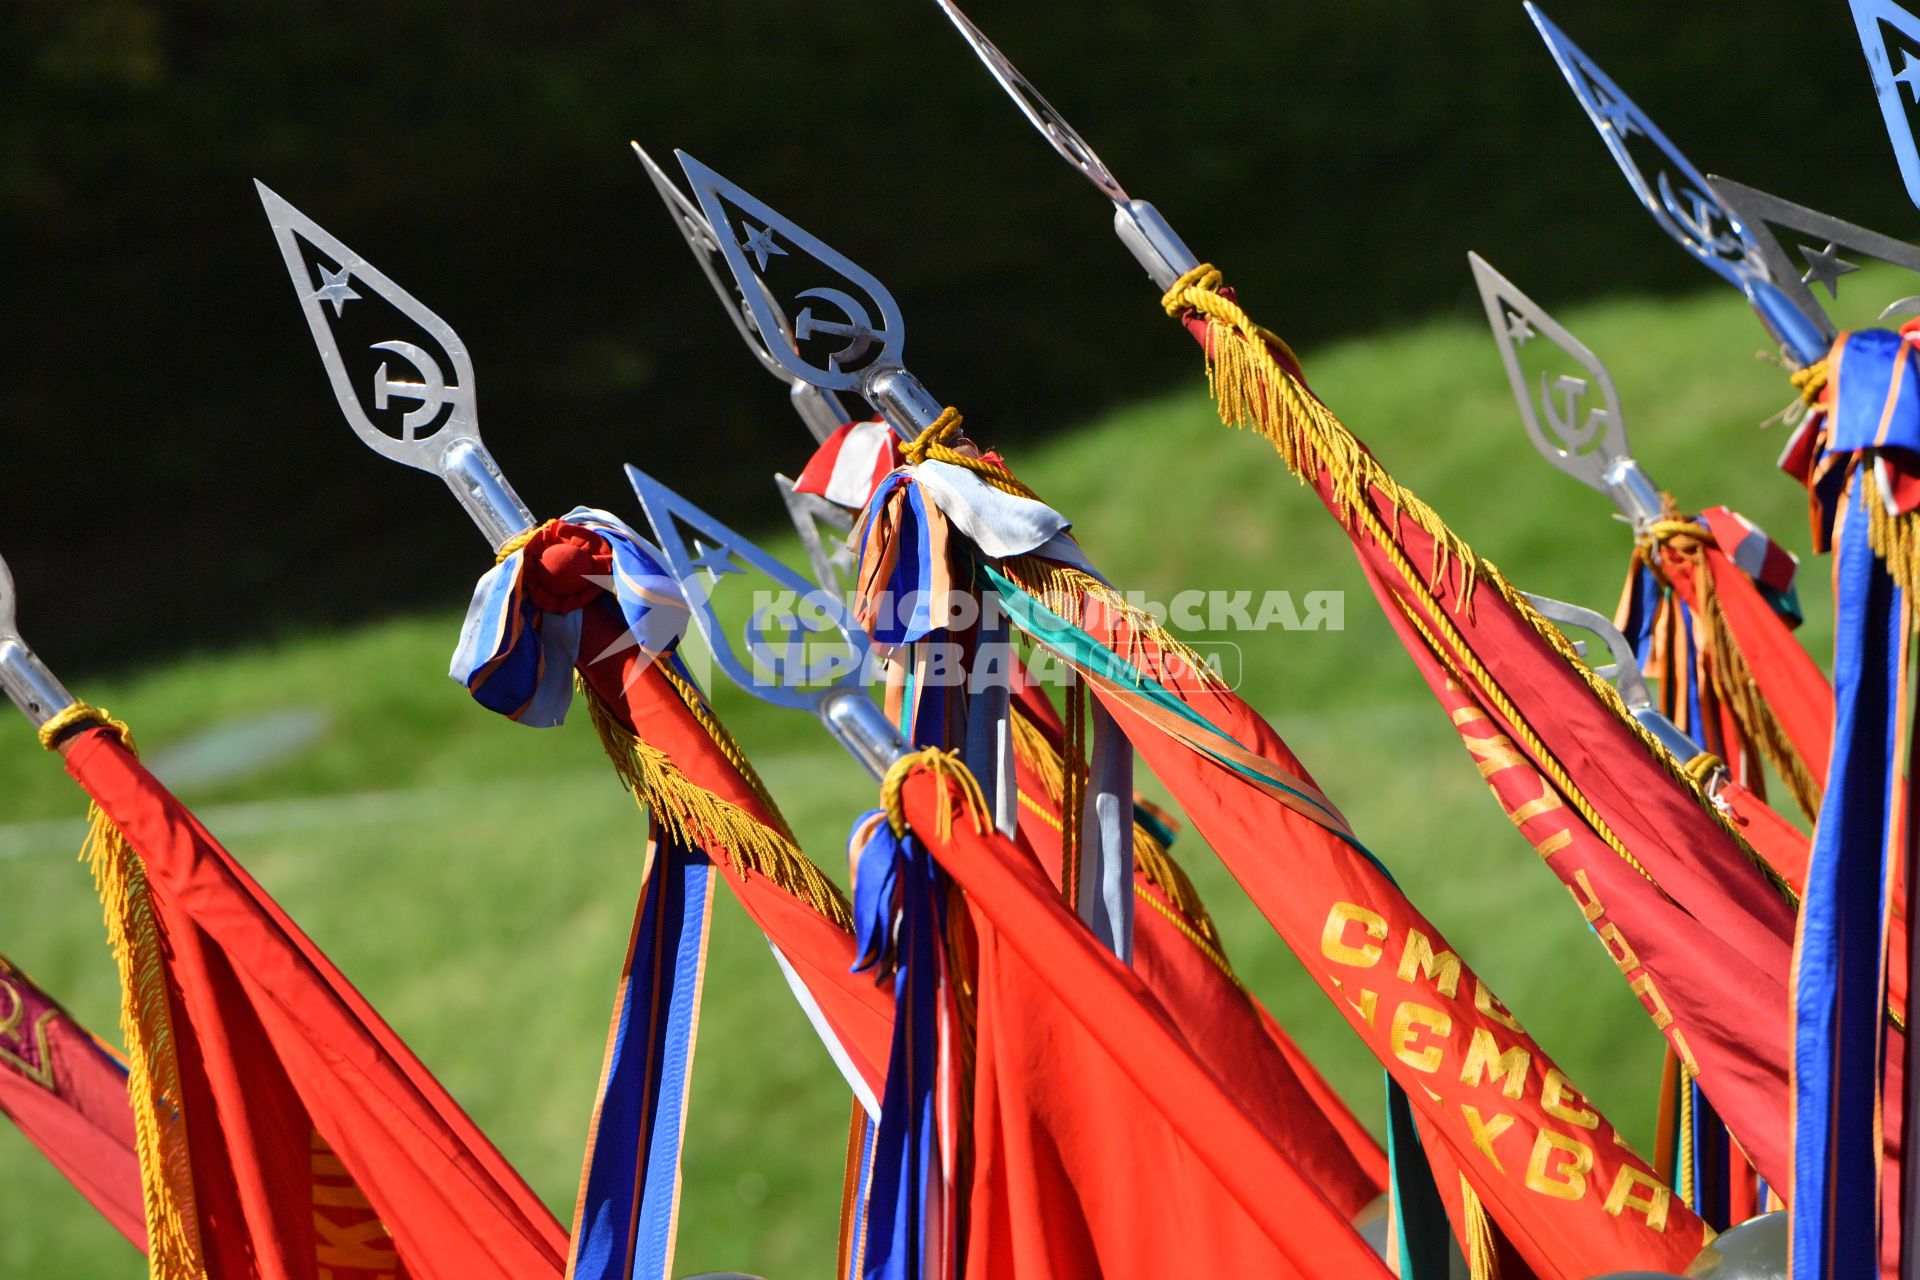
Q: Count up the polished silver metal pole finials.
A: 12